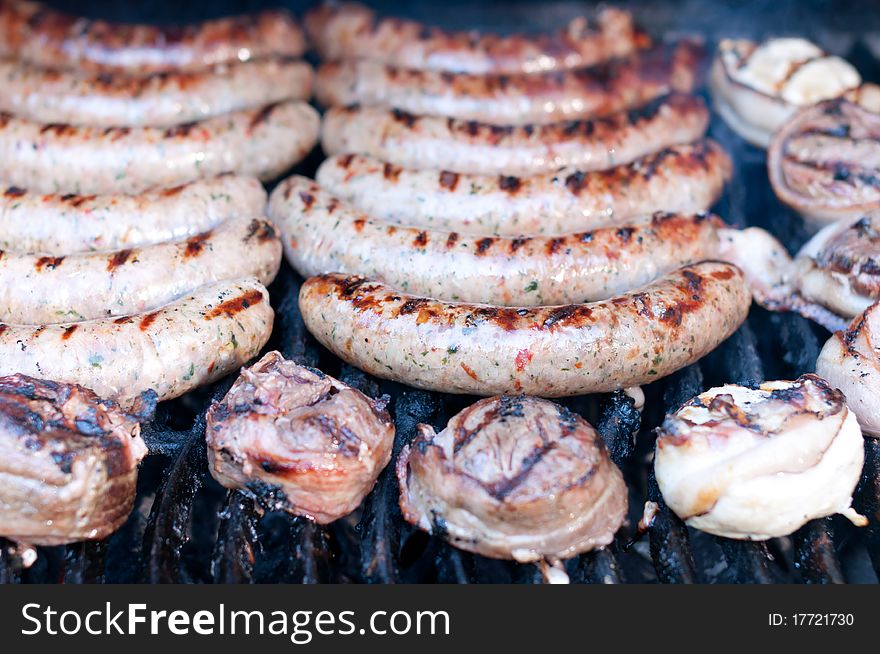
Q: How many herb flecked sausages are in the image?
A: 12